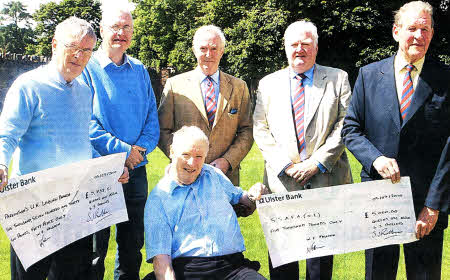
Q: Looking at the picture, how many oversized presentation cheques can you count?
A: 2